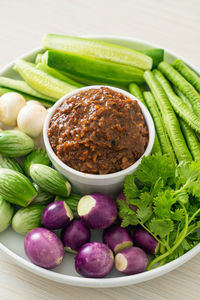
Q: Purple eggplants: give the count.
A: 9